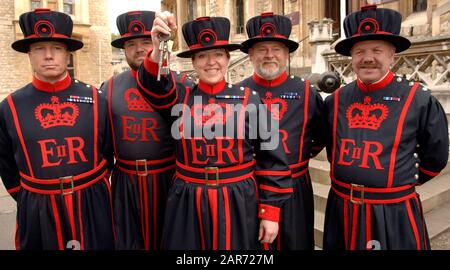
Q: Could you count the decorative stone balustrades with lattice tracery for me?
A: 1